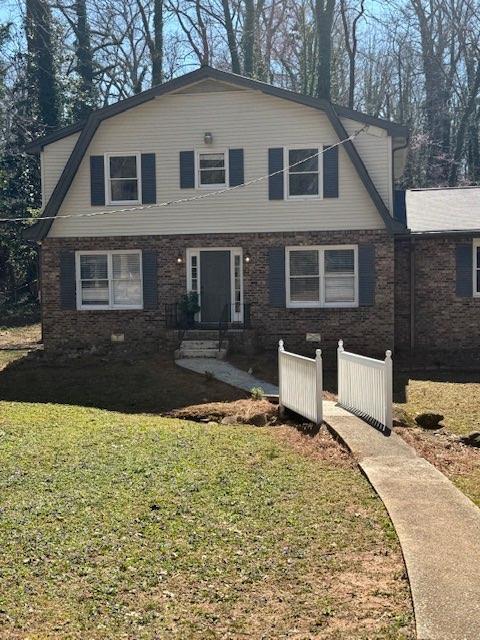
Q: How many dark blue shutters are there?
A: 11